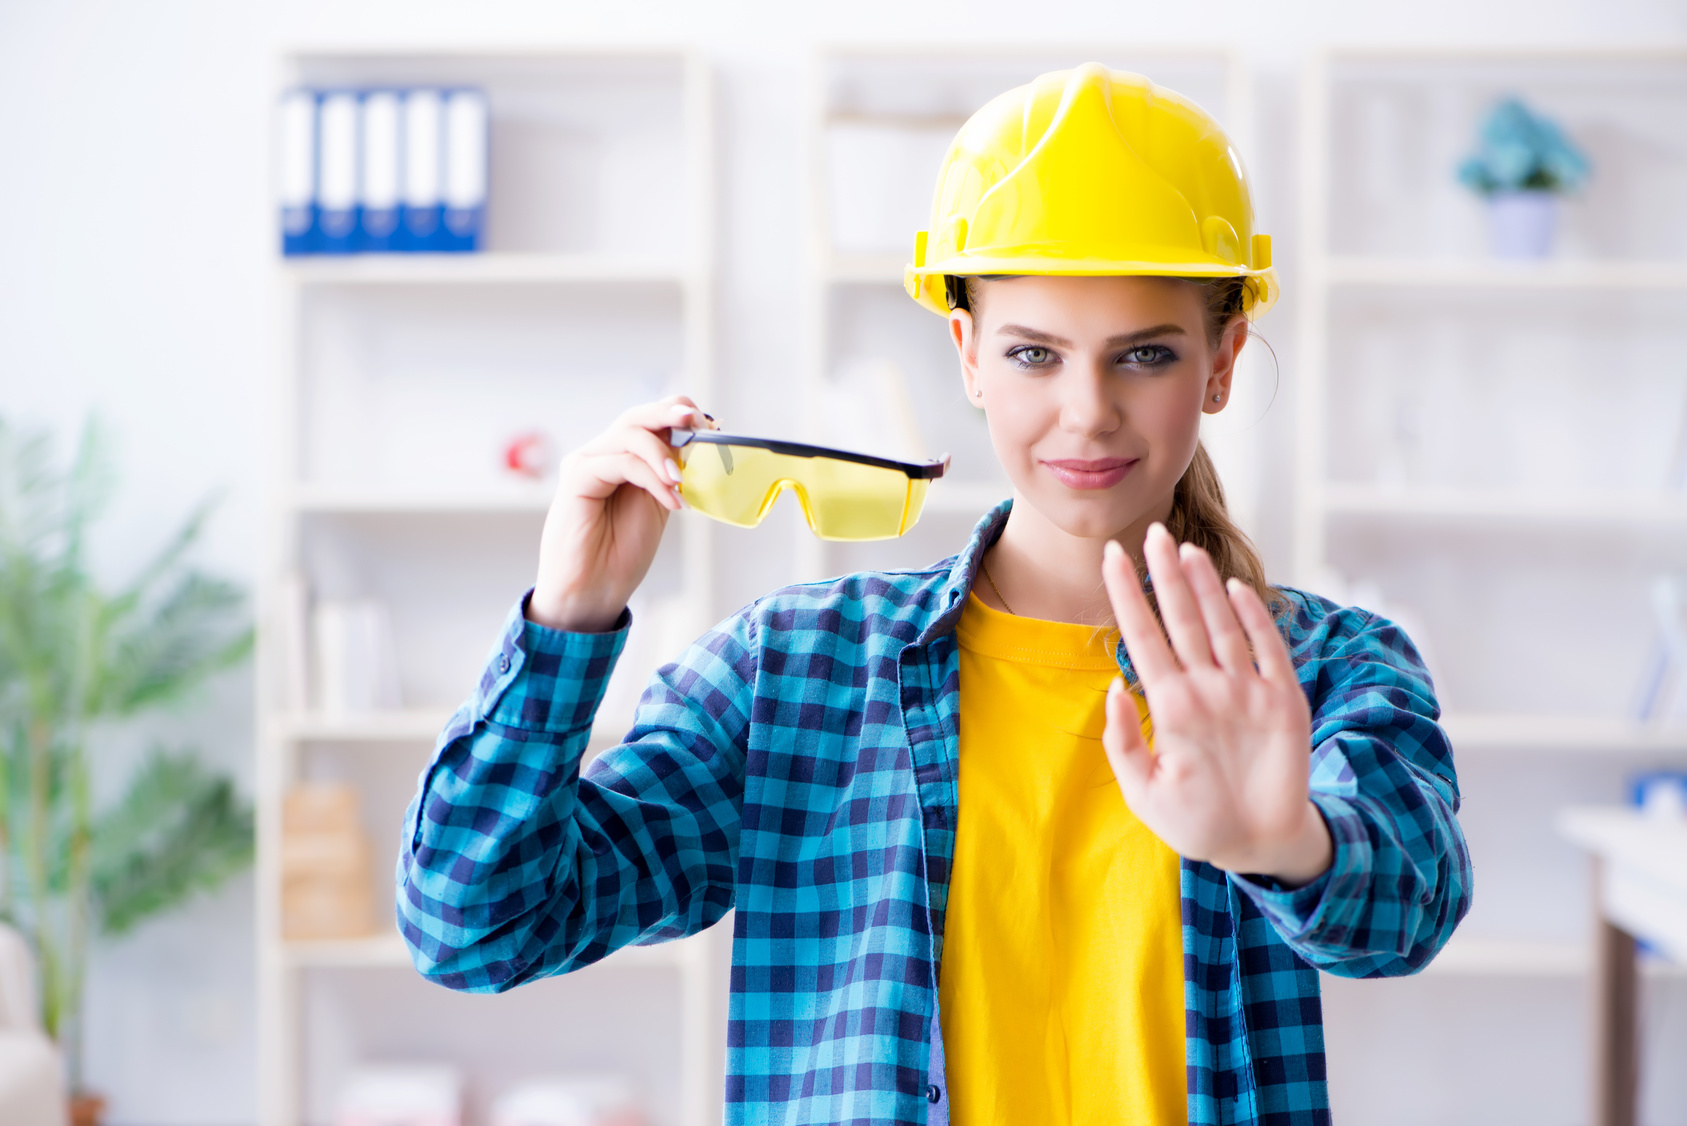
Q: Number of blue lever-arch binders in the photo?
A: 5